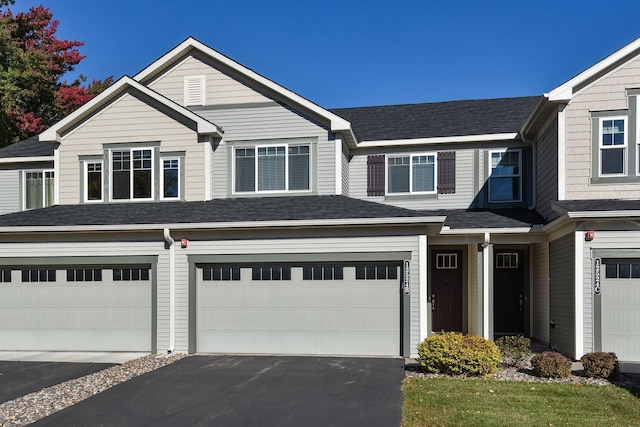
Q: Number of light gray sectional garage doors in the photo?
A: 3